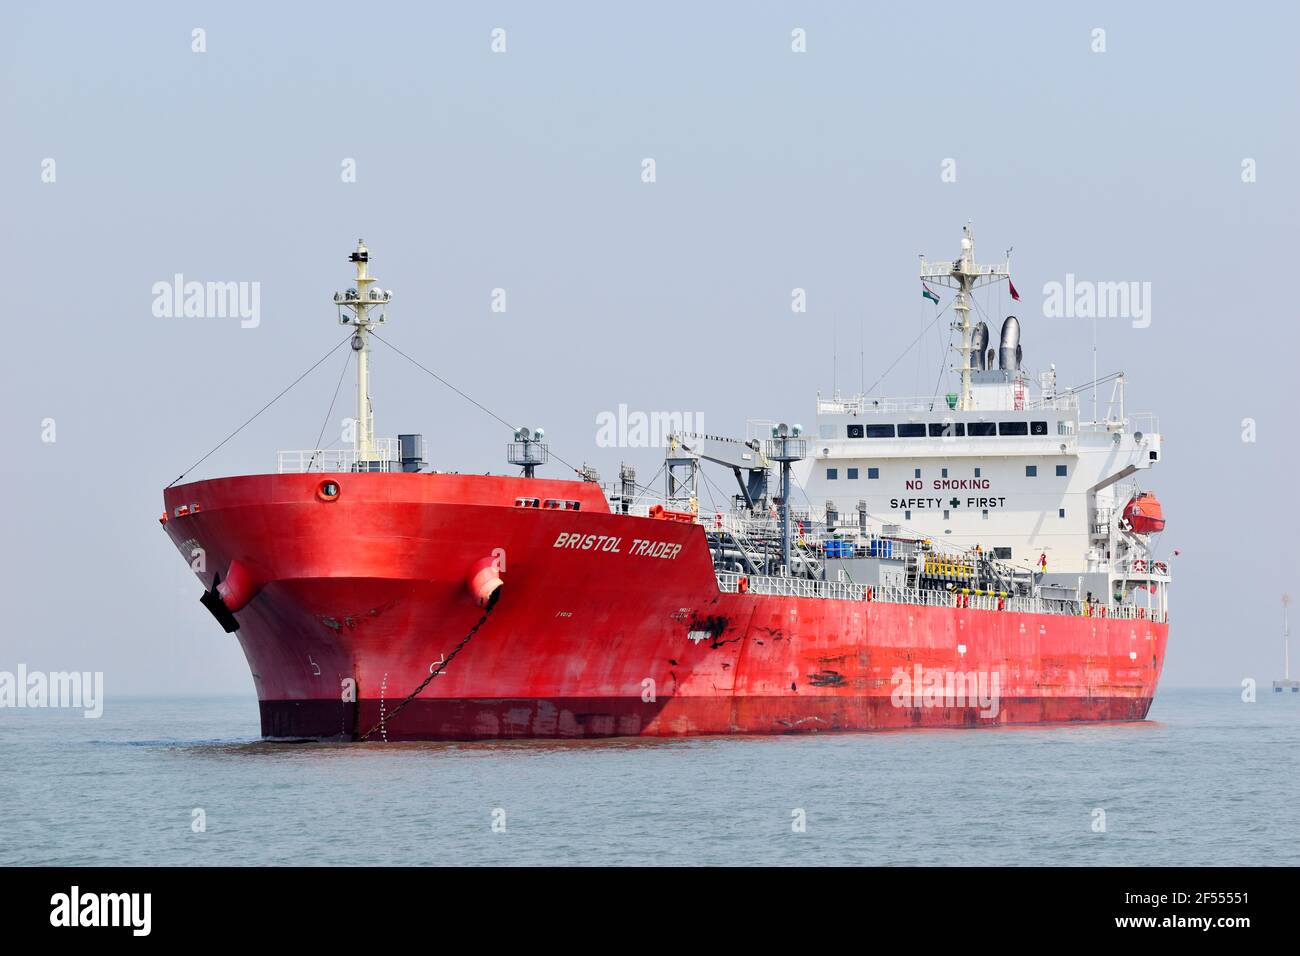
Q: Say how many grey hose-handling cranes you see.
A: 1